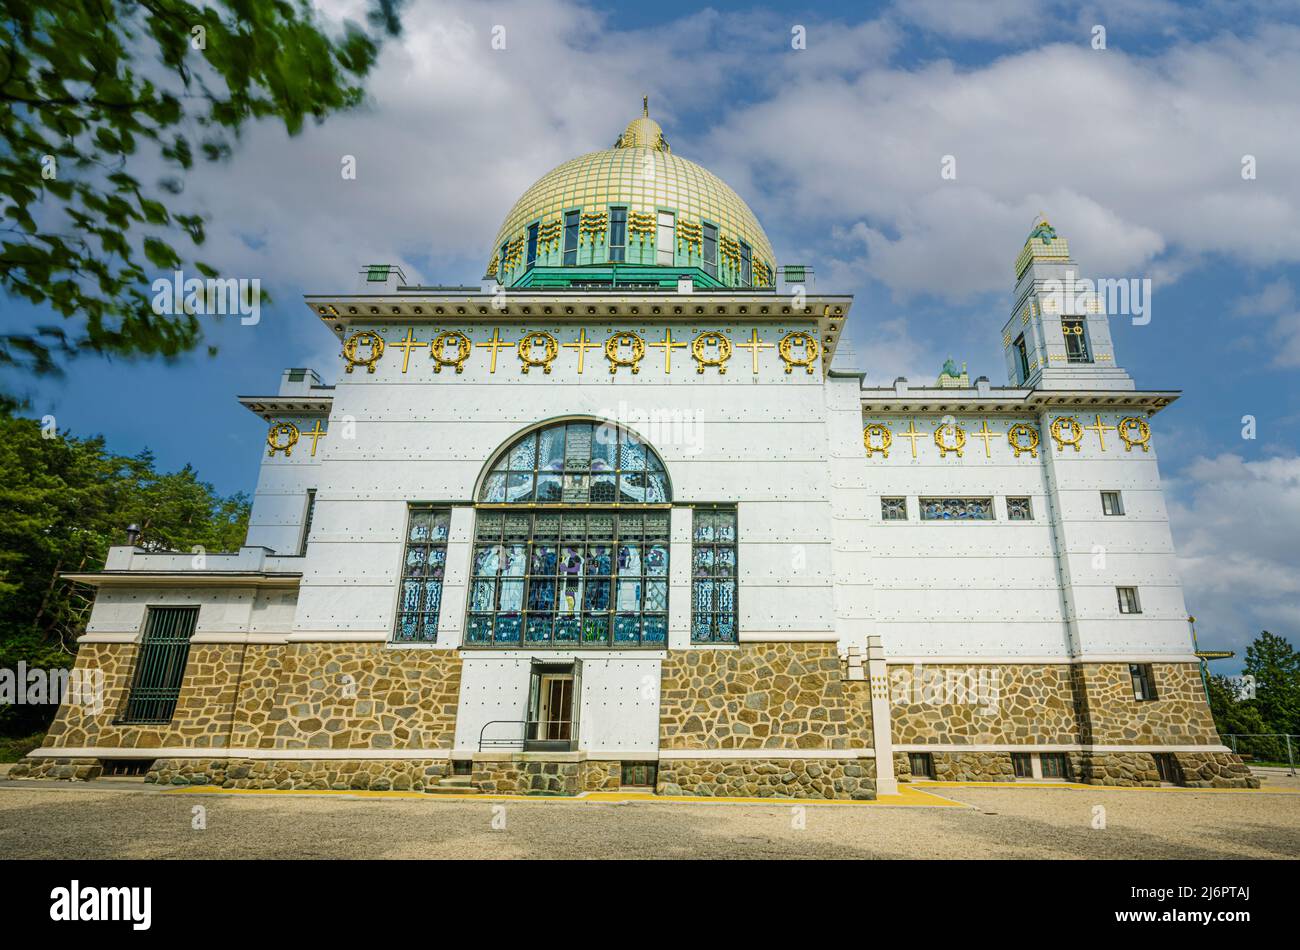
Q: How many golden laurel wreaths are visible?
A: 12